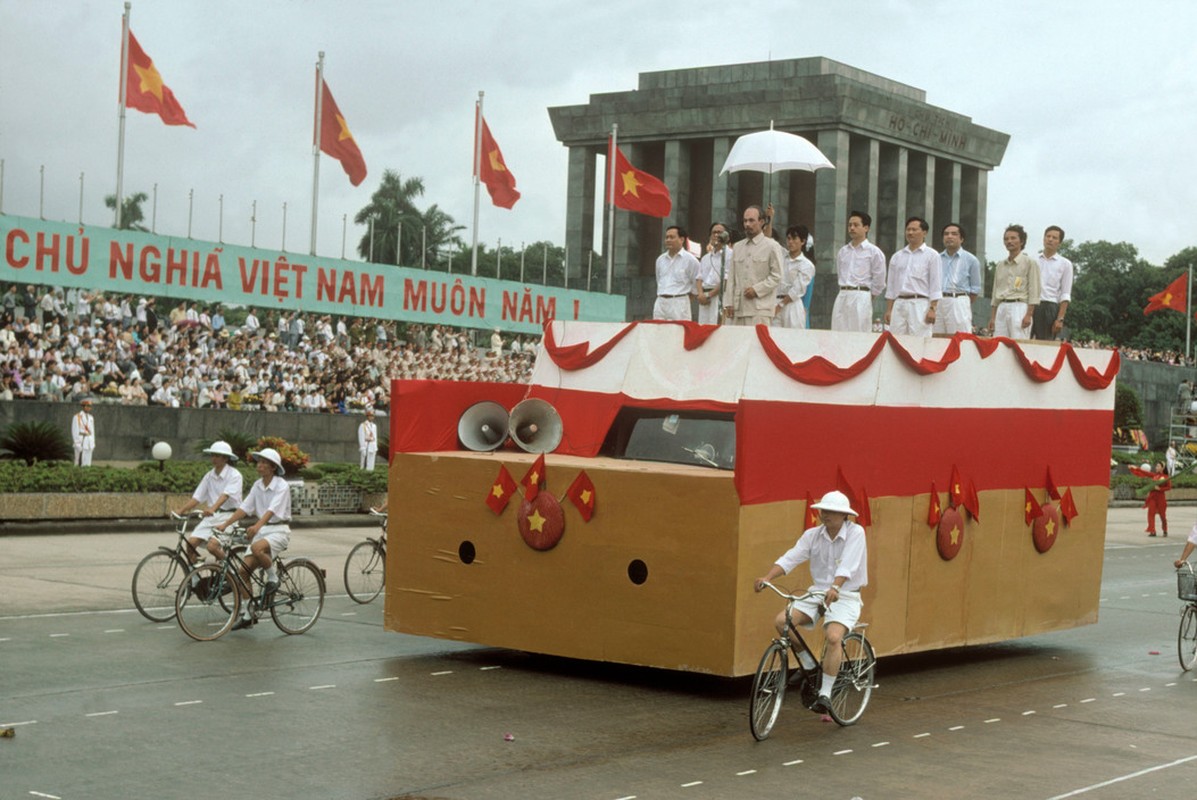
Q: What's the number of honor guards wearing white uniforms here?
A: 2